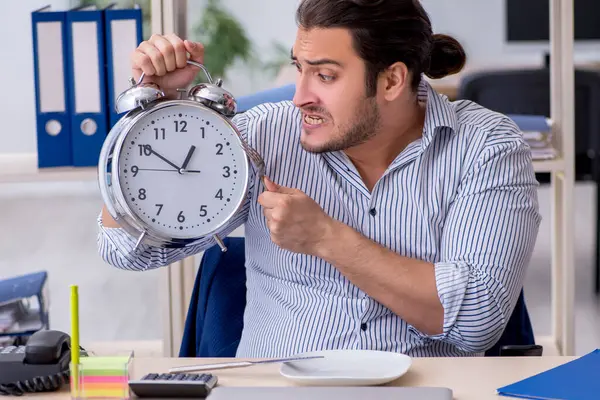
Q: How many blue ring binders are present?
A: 3